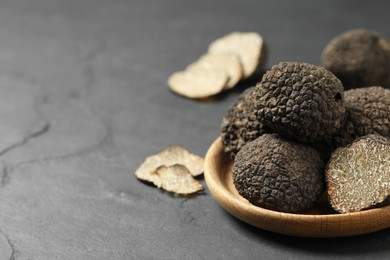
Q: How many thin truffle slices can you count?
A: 5